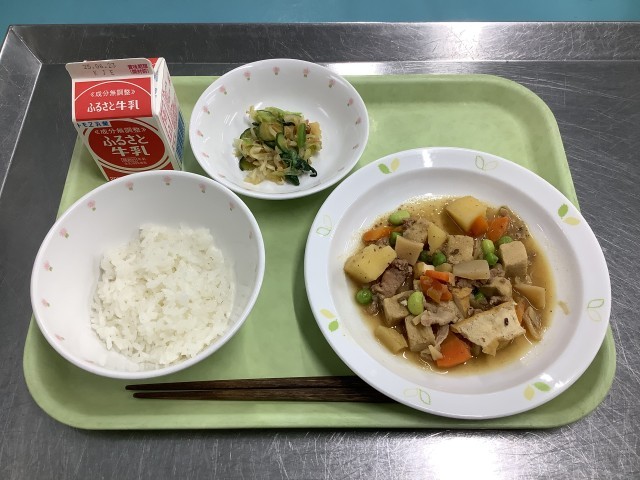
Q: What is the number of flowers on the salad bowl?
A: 13